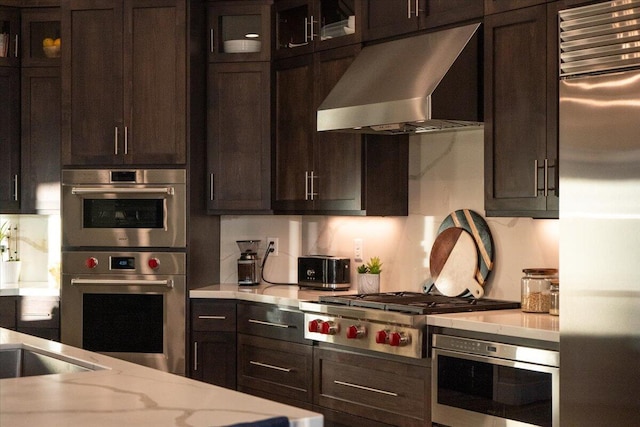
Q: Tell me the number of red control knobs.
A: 7